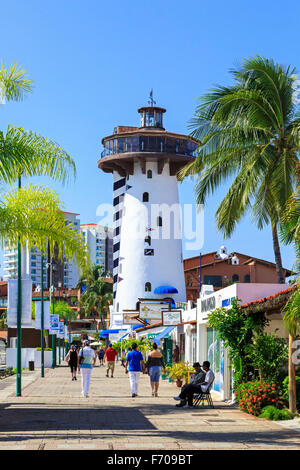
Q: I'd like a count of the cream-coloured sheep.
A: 0